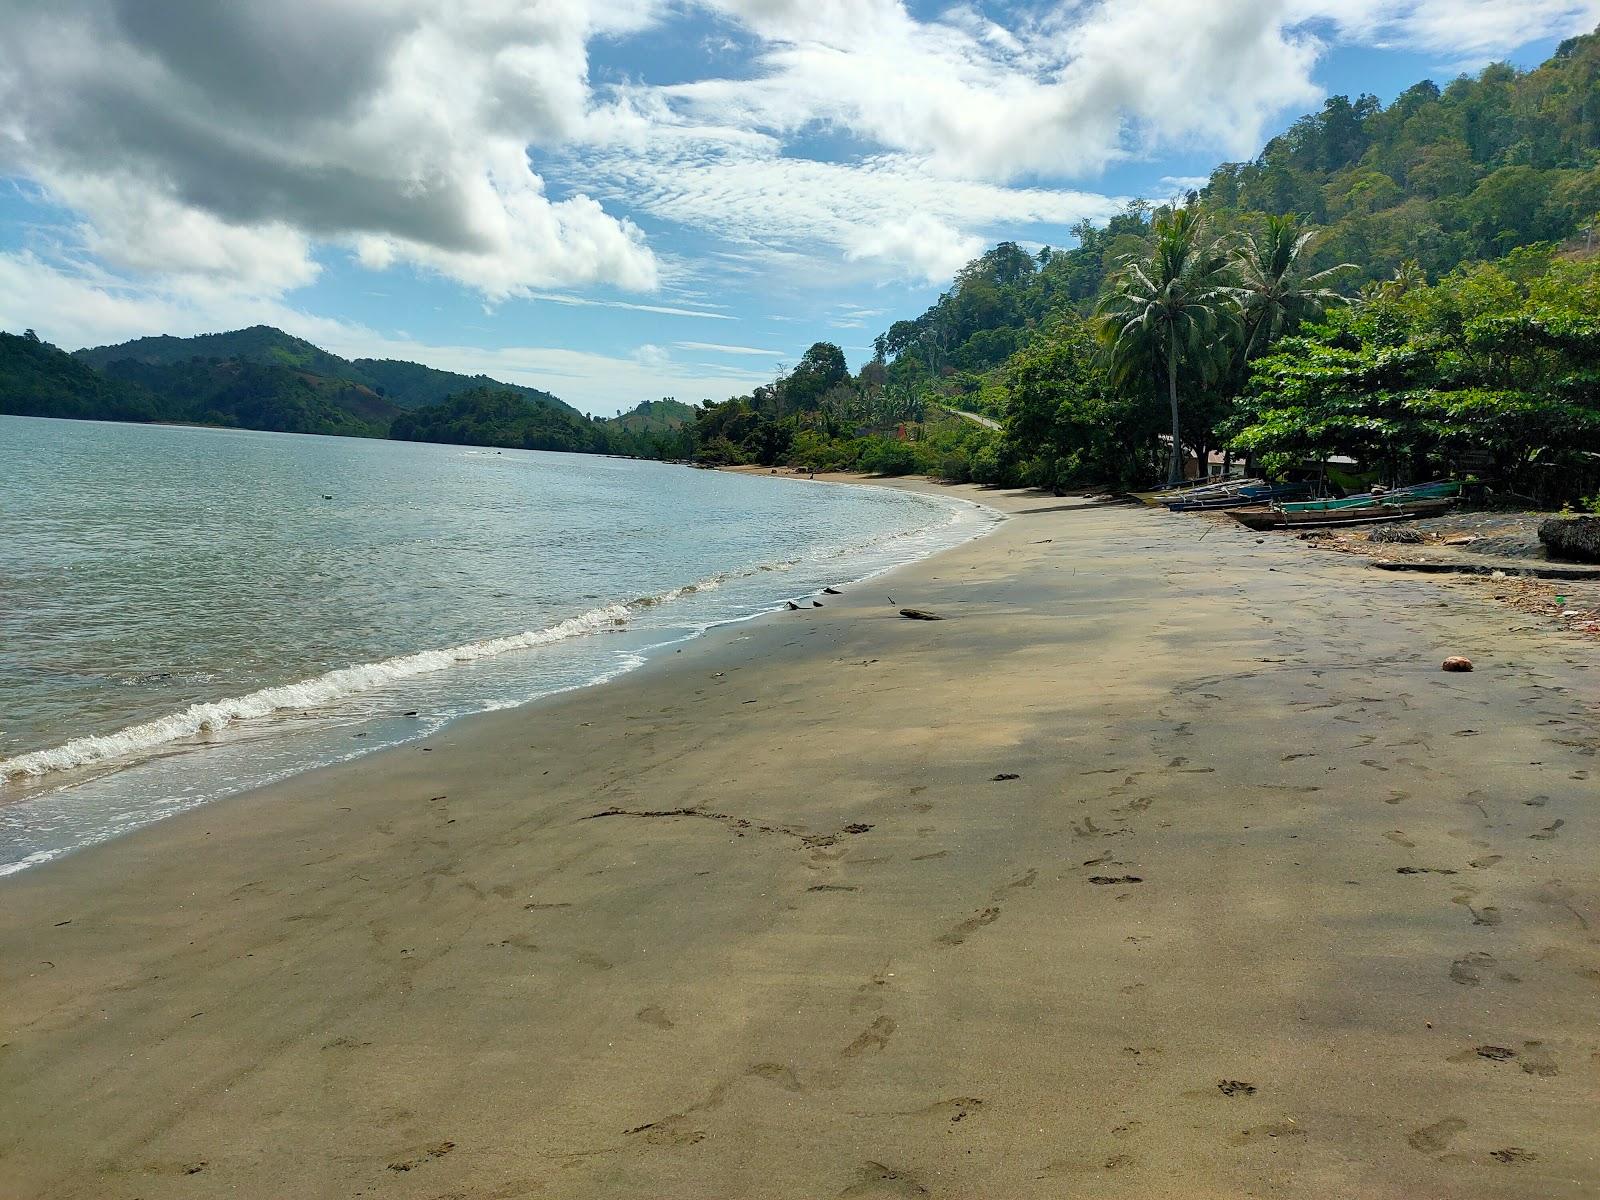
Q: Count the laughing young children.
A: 0